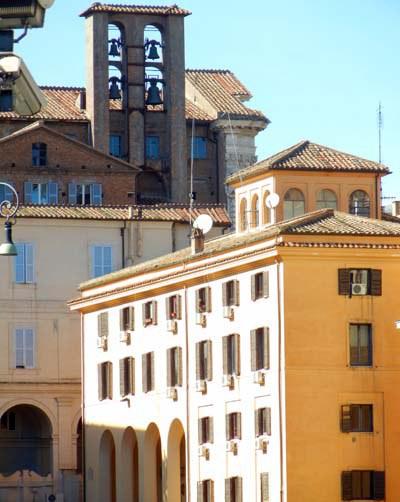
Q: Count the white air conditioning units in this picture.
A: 13